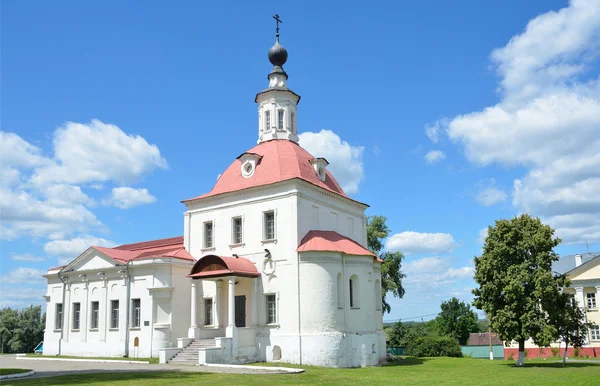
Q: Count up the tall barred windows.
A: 10